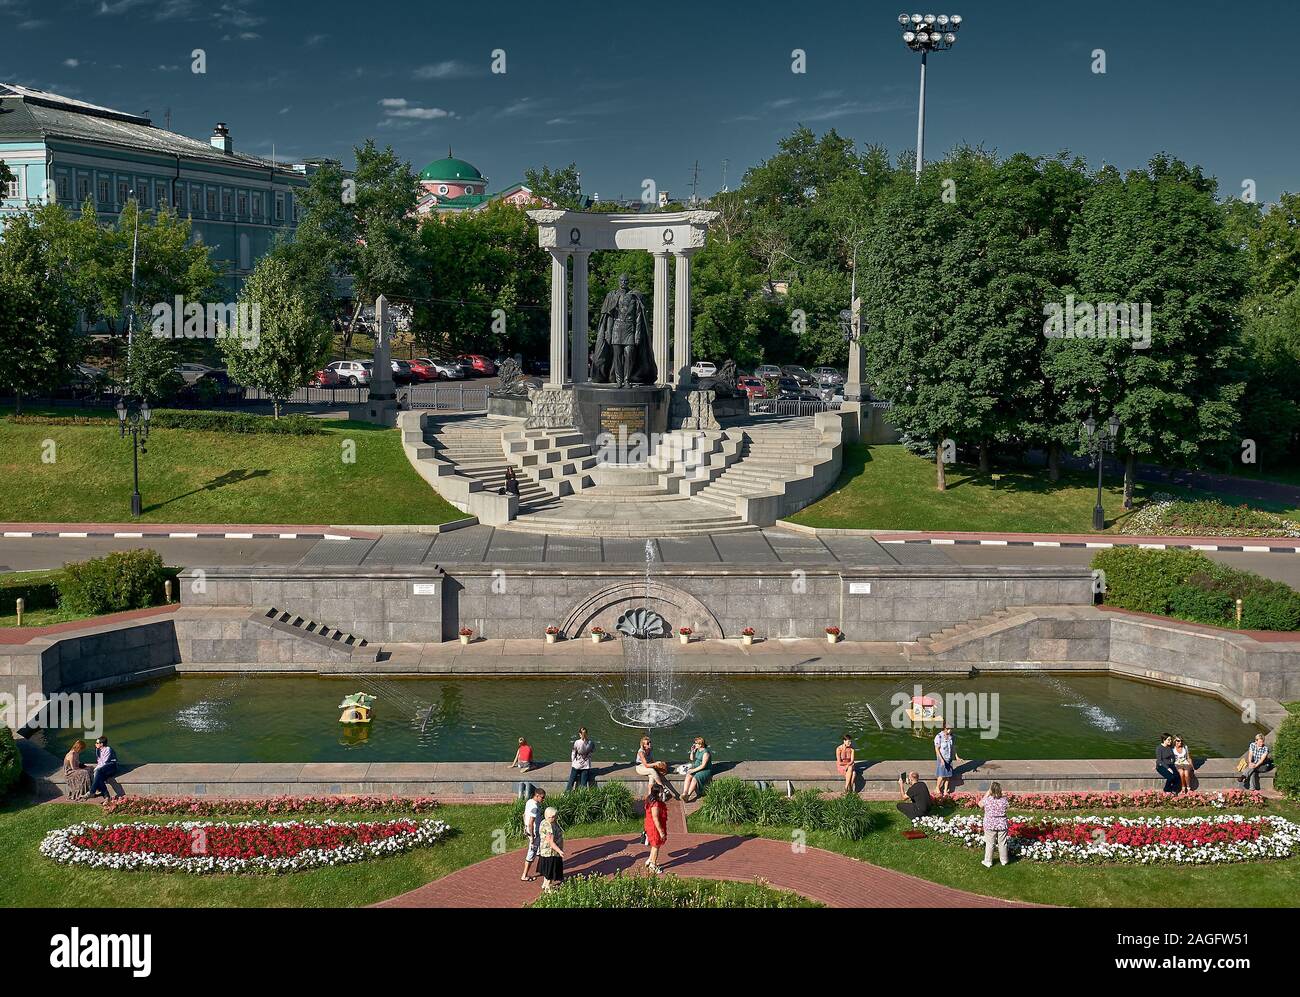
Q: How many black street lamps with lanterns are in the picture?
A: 2